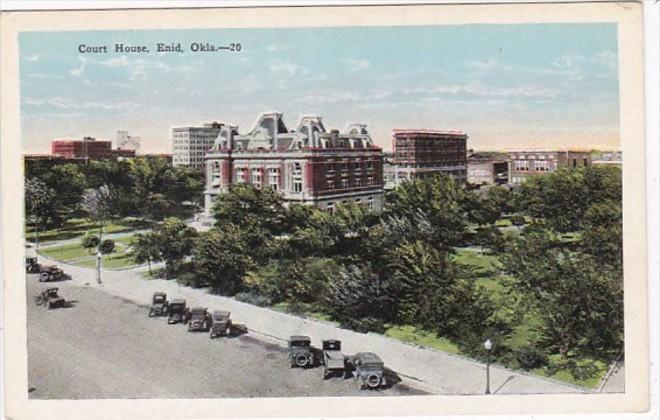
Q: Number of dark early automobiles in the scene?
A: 10